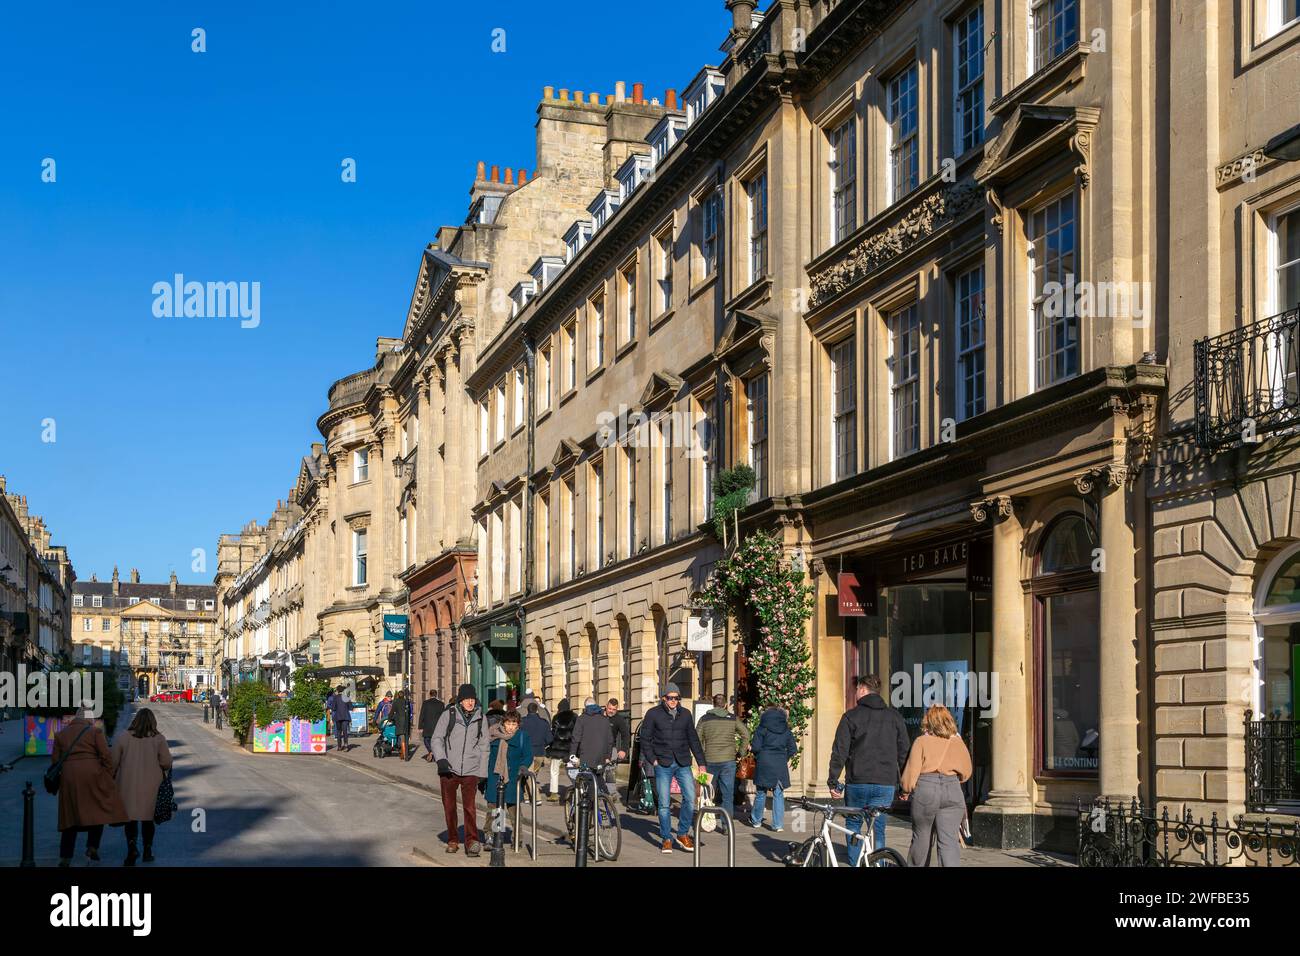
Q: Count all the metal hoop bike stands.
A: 4